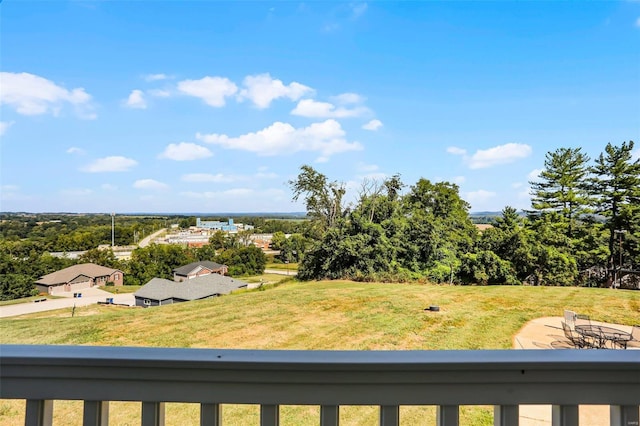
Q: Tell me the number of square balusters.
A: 11